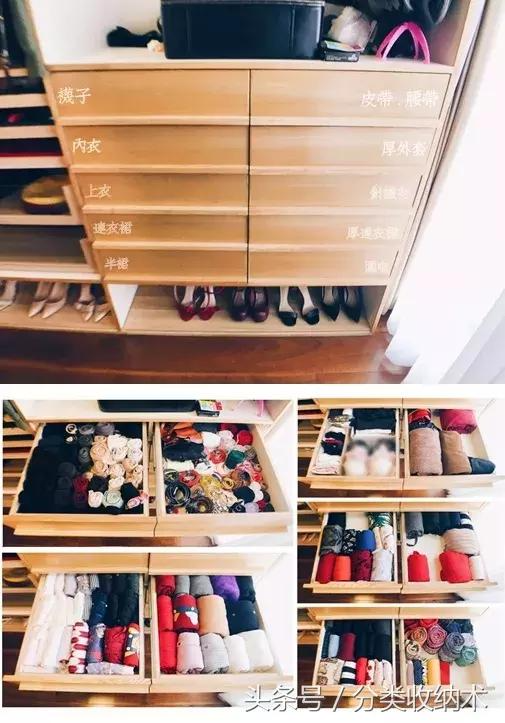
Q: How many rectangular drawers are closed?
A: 10